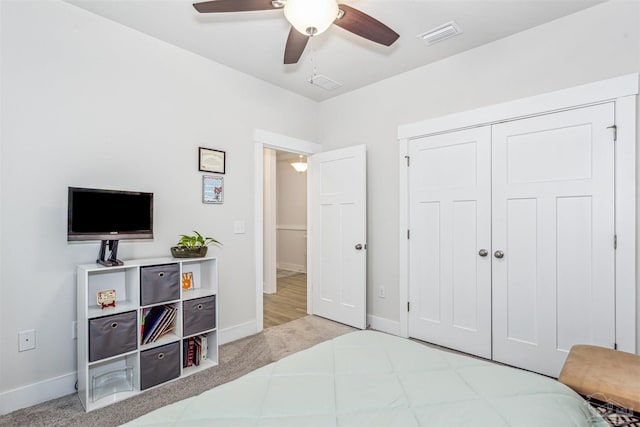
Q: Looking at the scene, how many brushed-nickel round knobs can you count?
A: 3